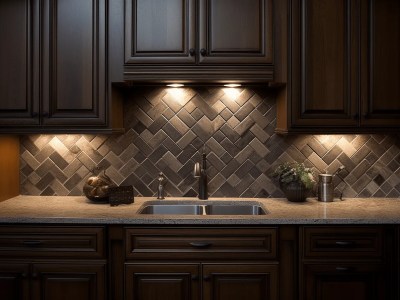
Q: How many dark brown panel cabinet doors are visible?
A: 11